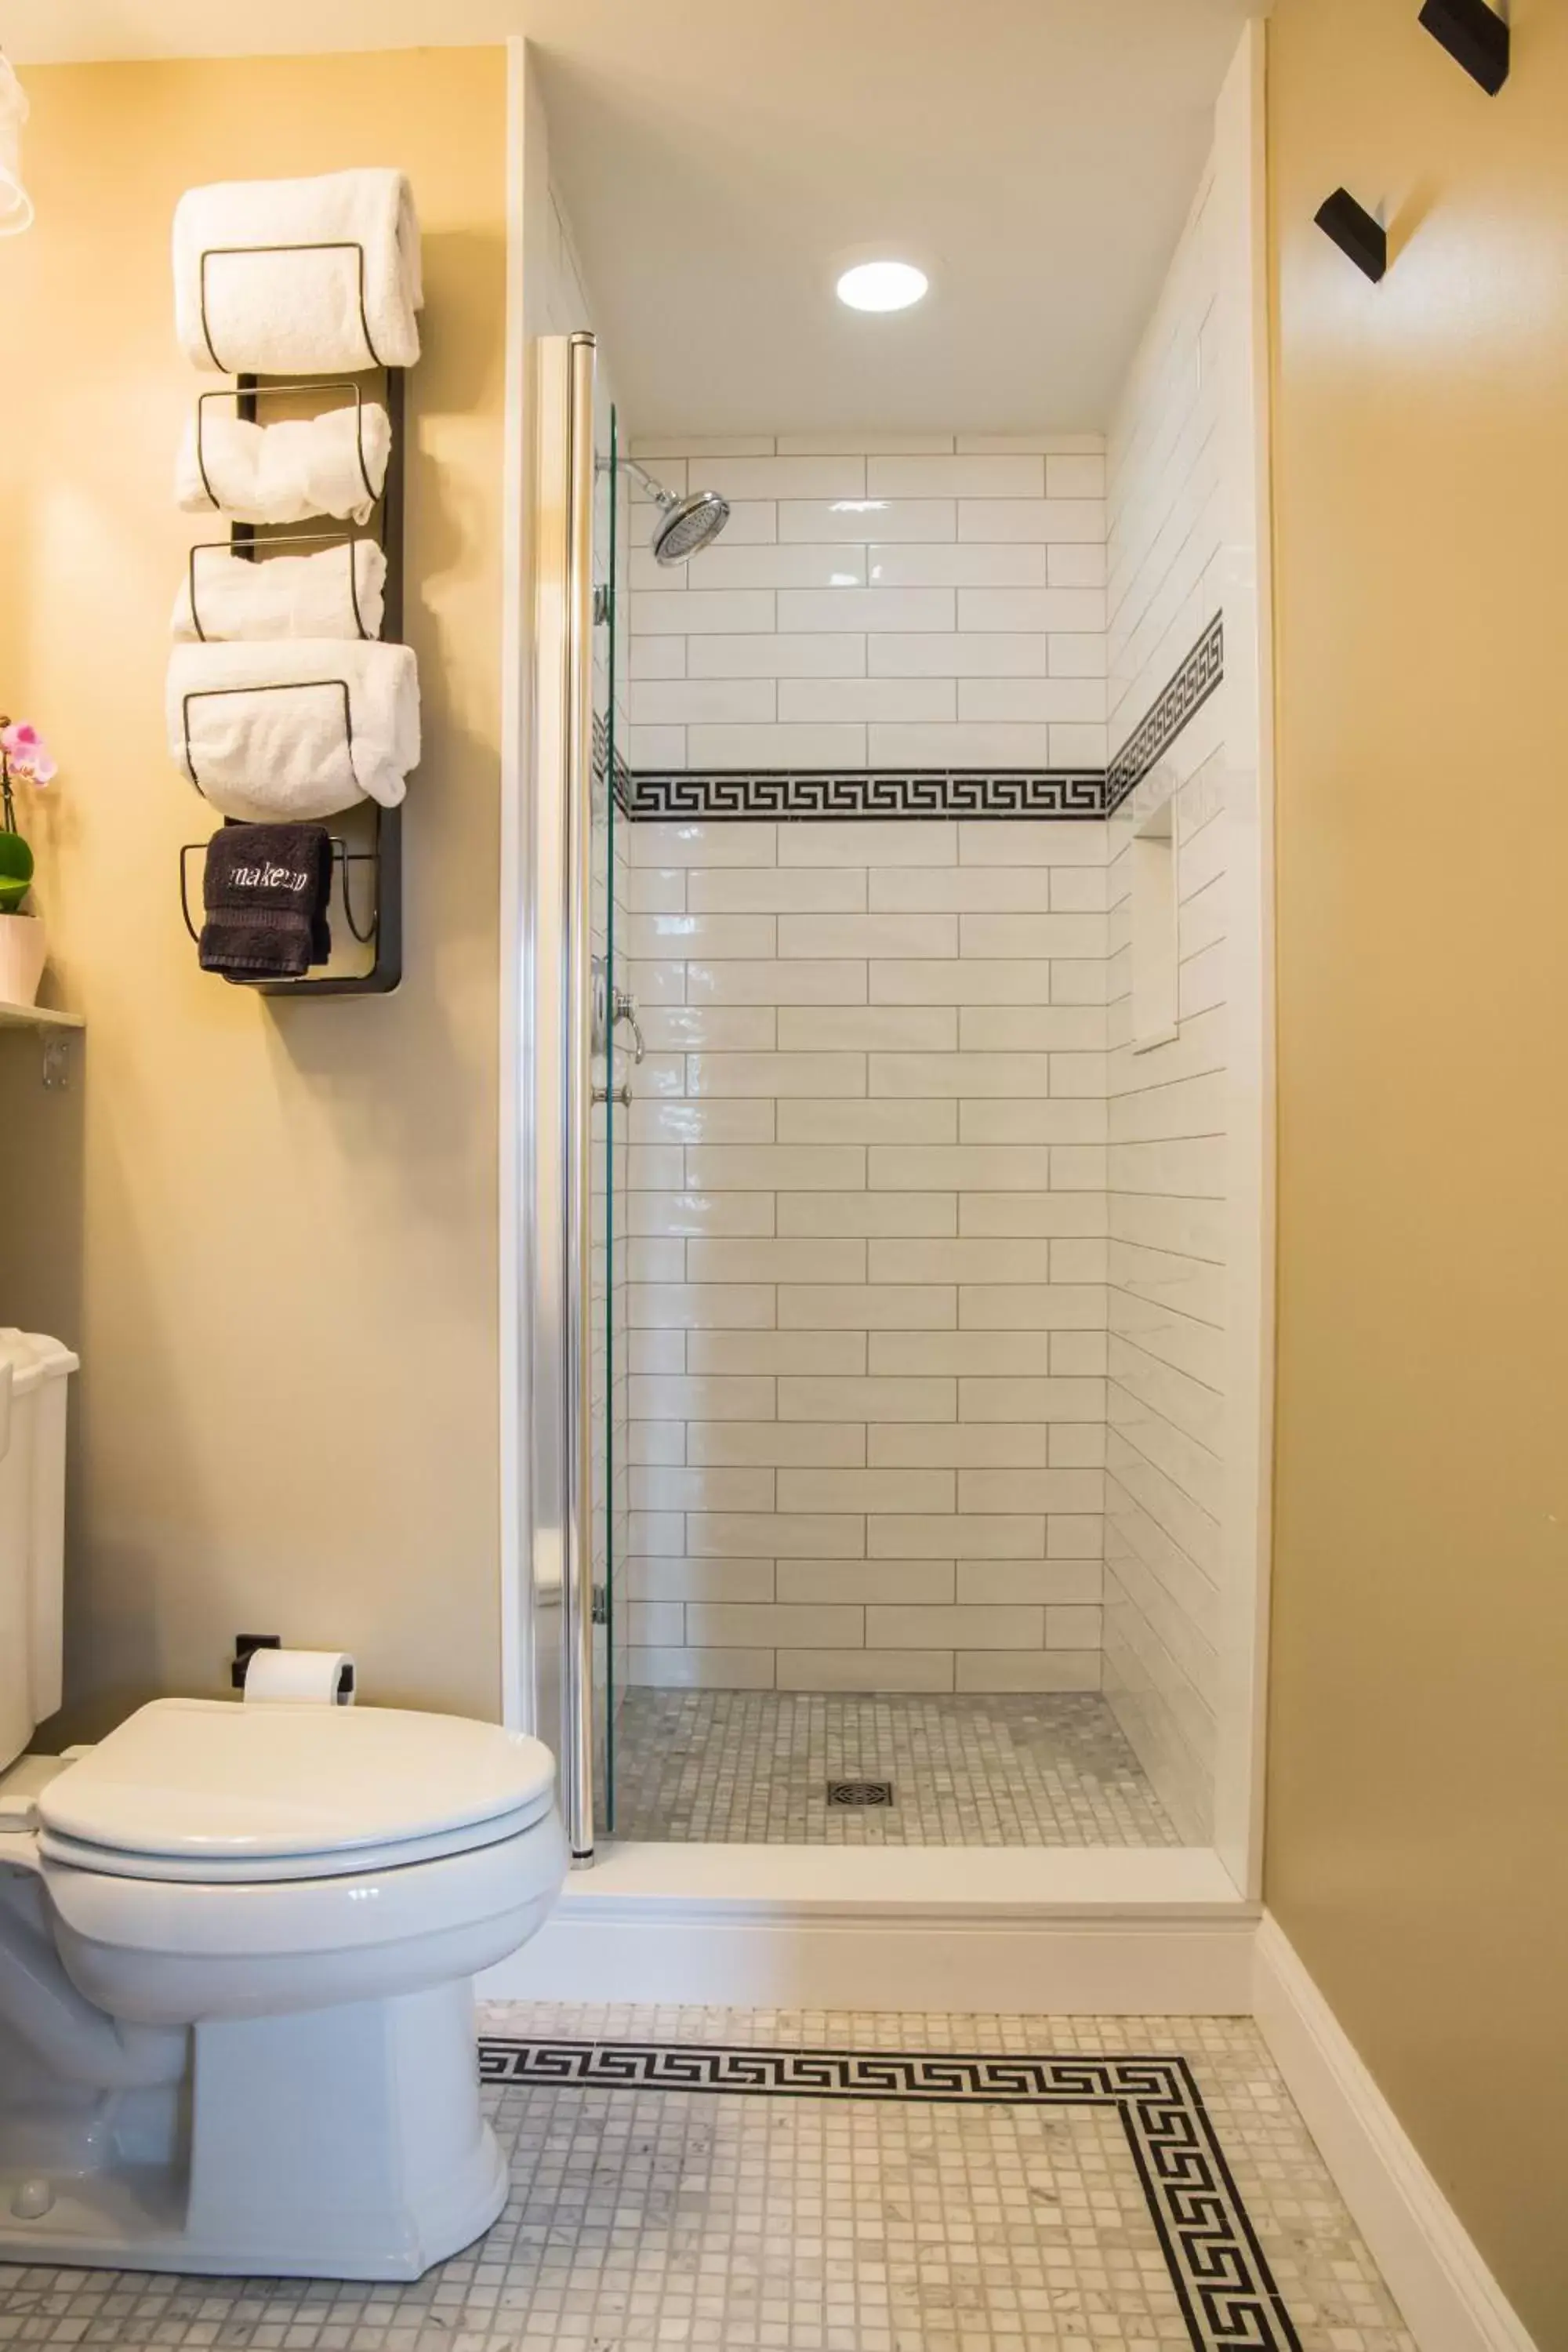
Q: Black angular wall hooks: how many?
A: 2